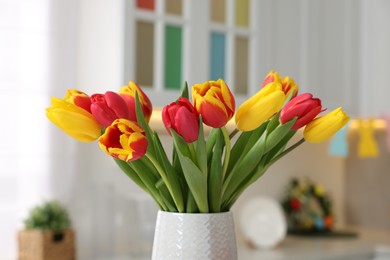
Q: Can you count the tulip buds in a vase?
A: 11